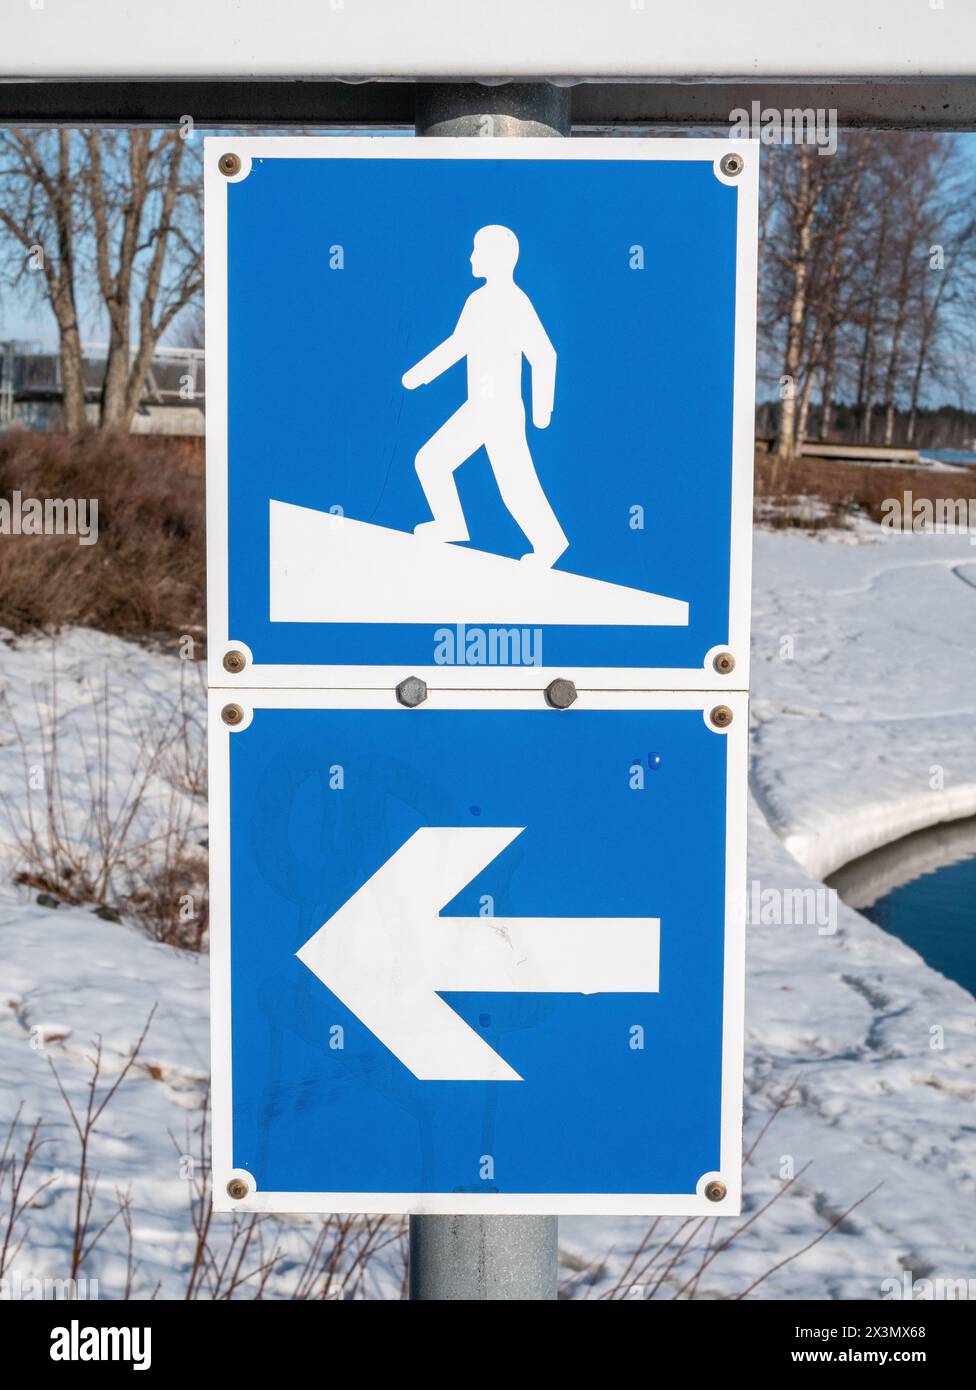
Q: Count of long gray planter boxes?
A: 0